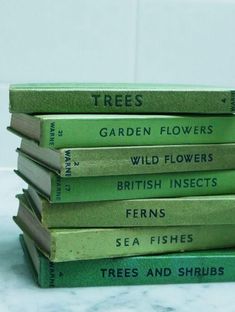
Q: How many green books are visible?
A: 7